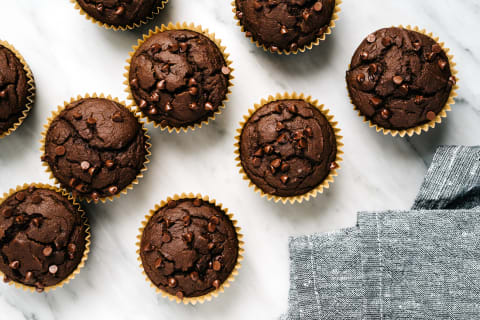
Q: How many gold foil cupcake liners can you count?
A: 9